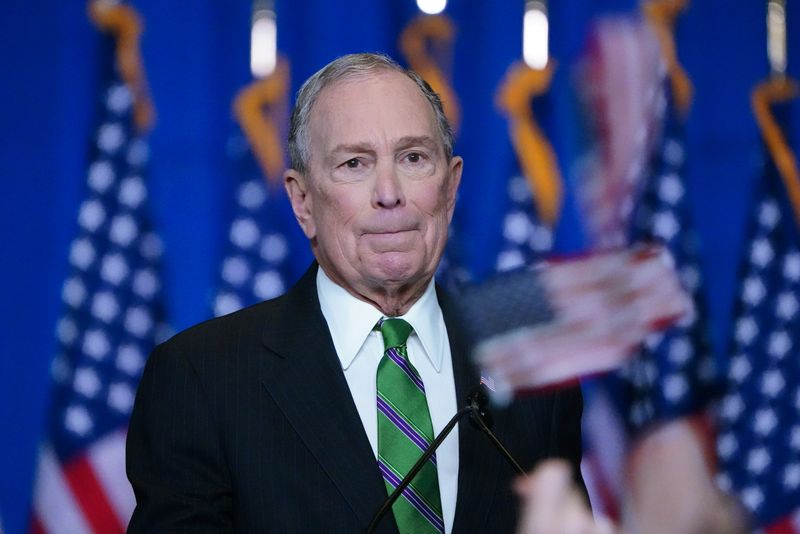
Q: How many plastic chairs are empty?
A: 0